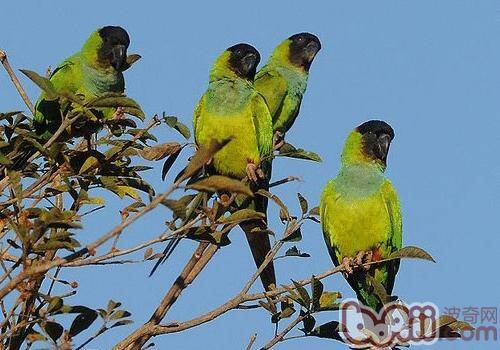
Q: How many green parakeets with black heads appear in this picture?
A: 4